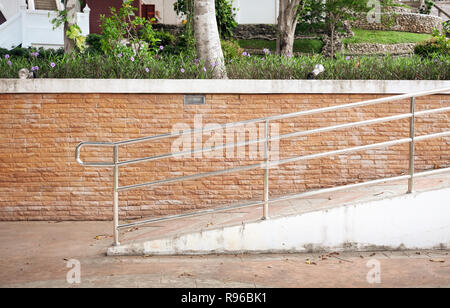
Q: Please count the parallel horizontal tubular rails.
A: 4